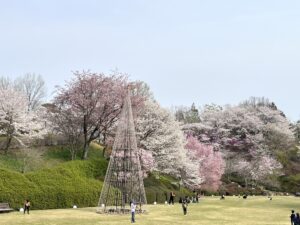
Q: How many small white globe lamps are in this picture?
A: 5